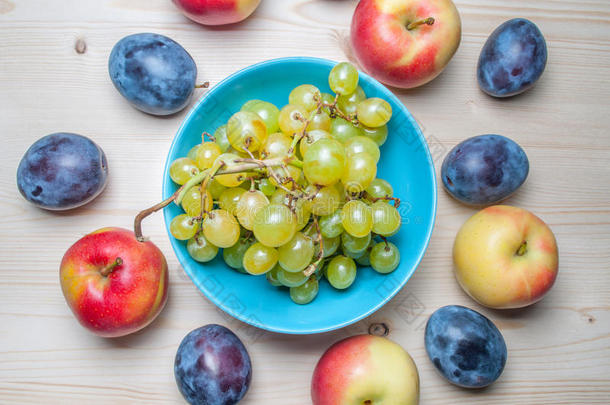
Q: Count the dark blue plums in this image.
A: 6